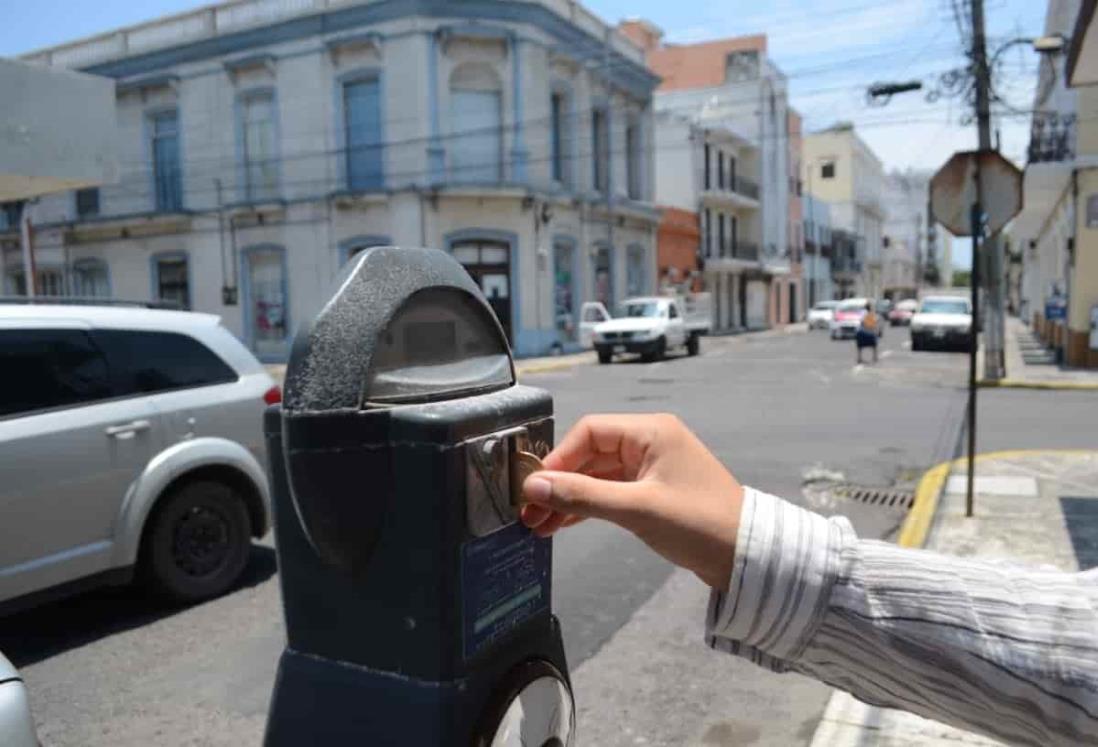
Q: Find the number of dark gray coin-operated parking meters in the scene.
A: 1